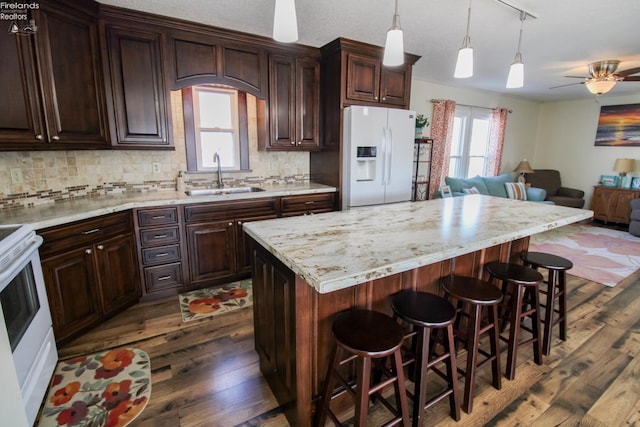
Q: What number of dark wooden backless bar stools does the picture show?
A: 5